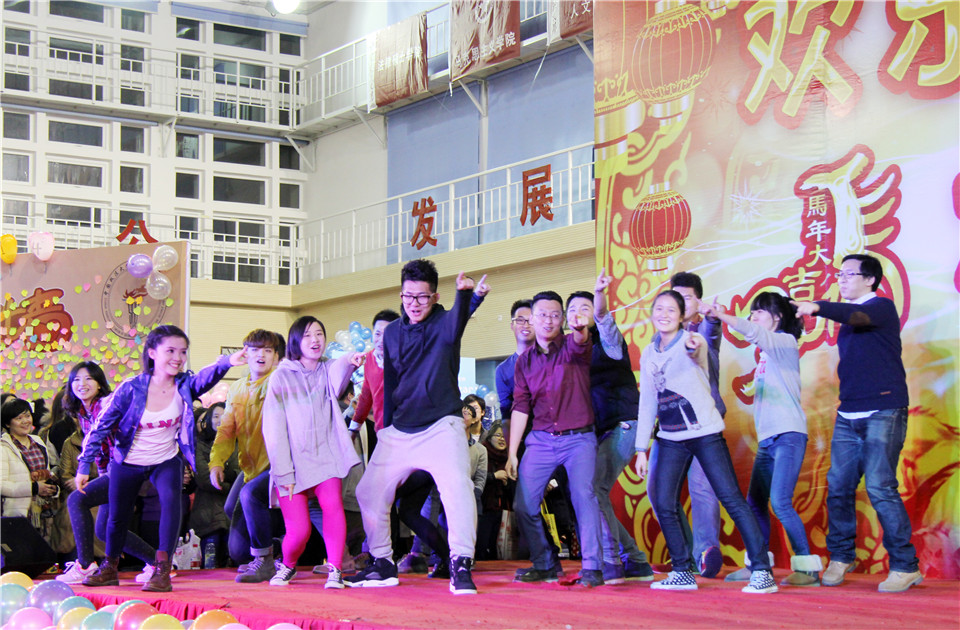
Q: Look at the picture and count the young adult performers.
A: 13